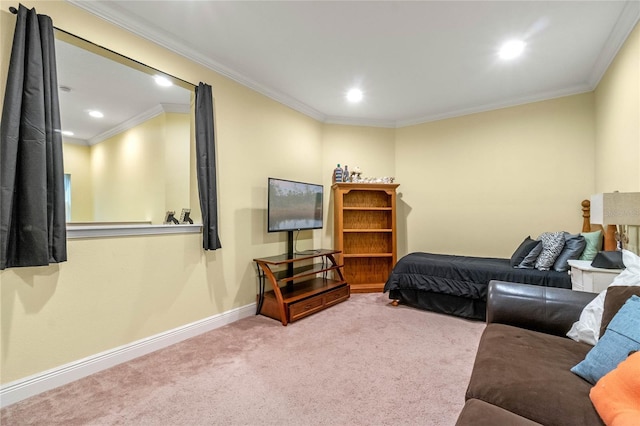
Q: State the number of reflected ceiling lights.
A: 3